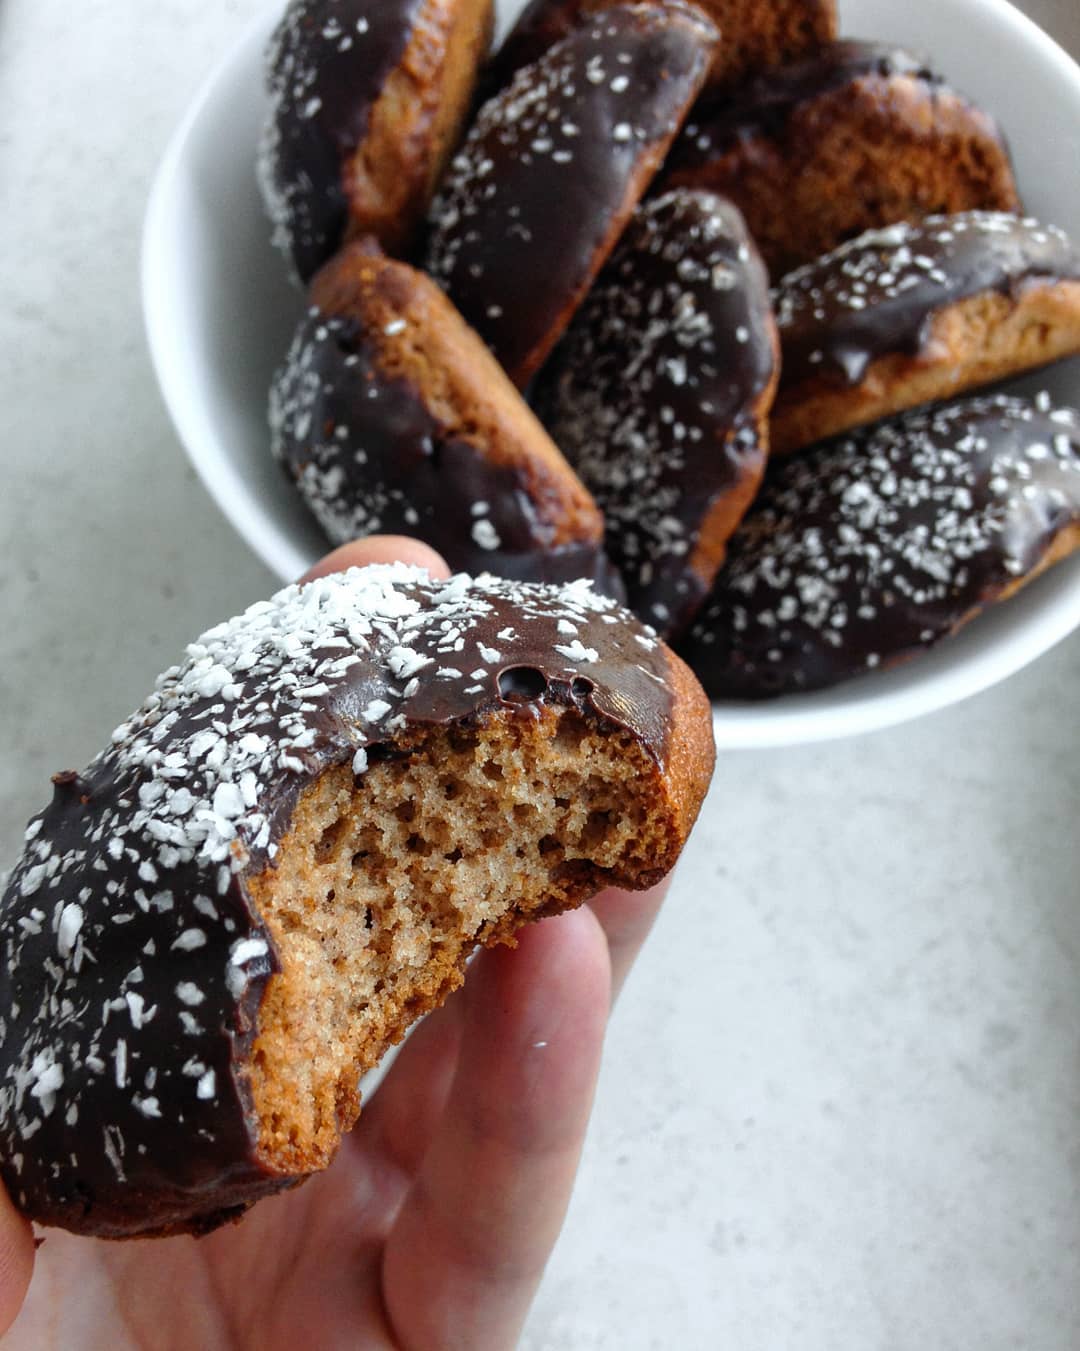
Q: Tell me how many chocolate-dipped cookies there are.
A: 9